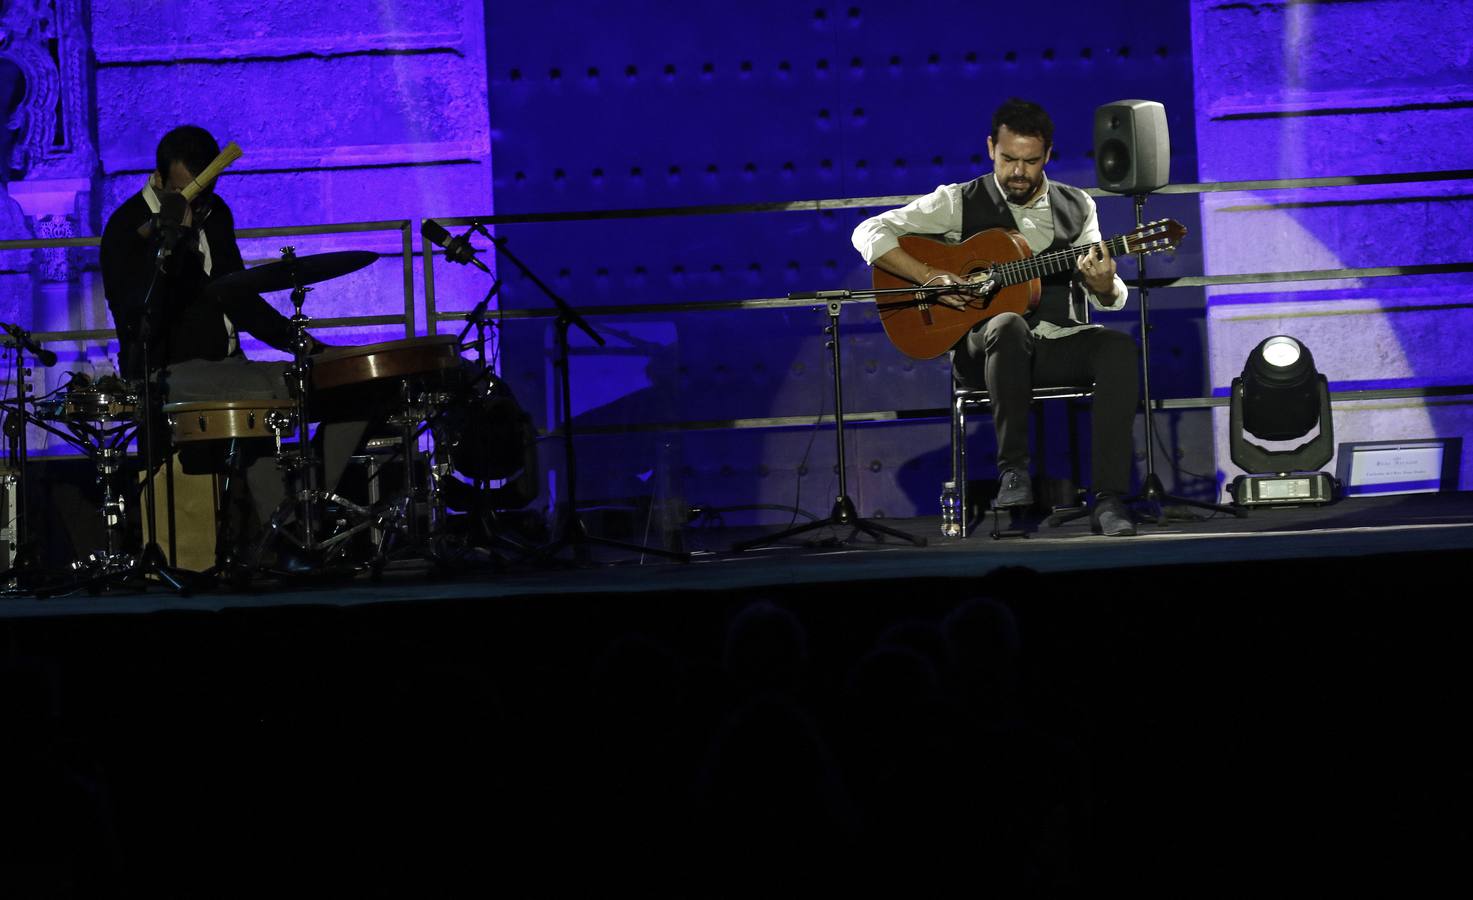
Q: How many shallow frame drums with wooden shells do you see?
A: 2